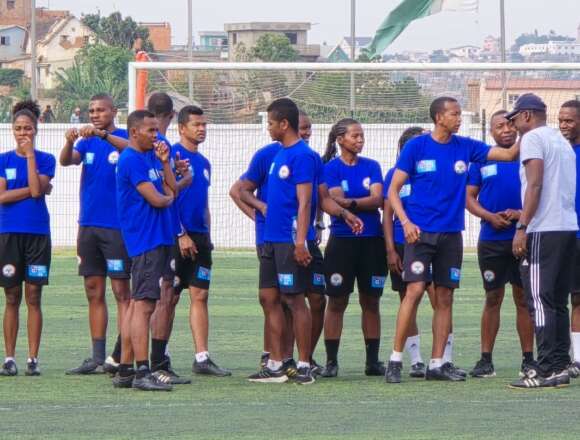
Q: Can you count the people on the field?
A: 13